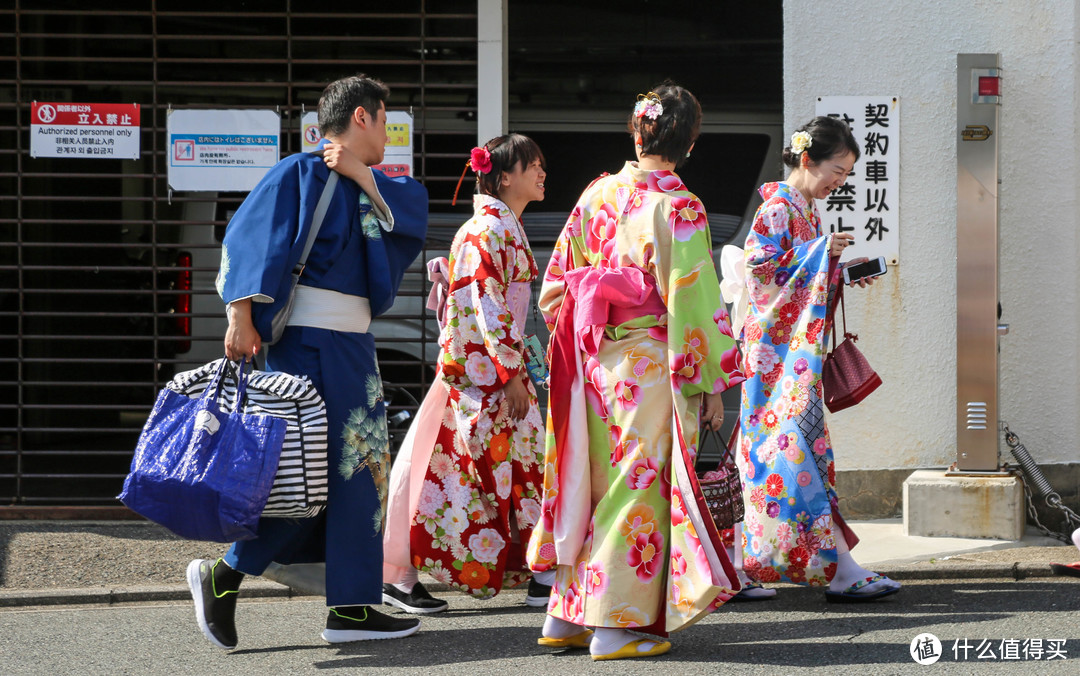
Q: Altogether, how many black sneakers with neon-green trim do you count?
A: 2